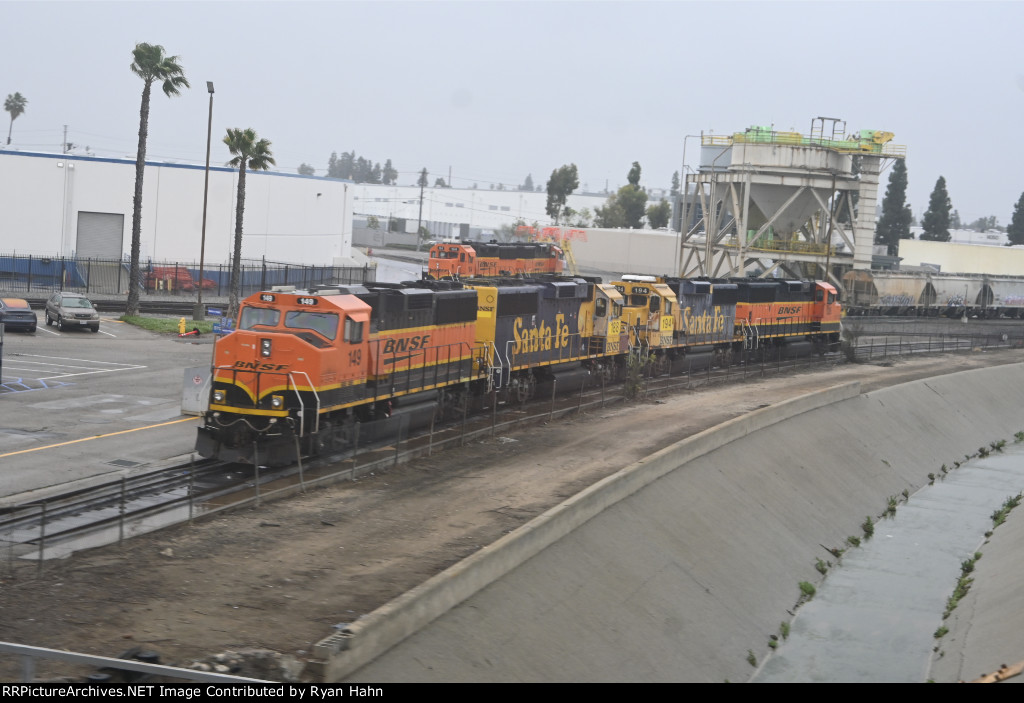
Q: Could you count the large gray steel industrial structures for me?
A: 1